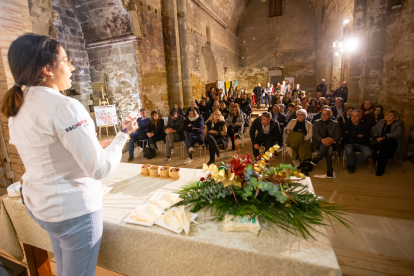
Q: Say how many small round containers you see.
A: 4